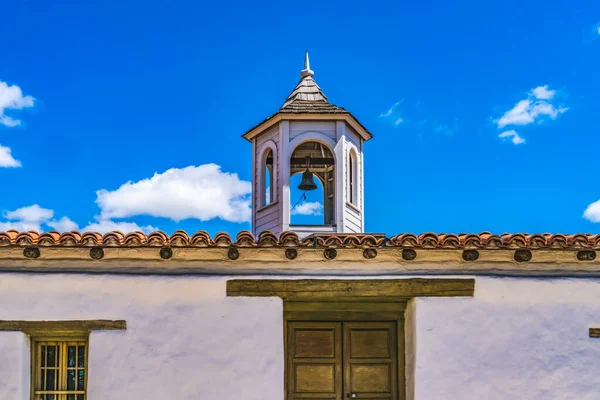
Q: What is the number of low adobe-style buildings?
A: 1